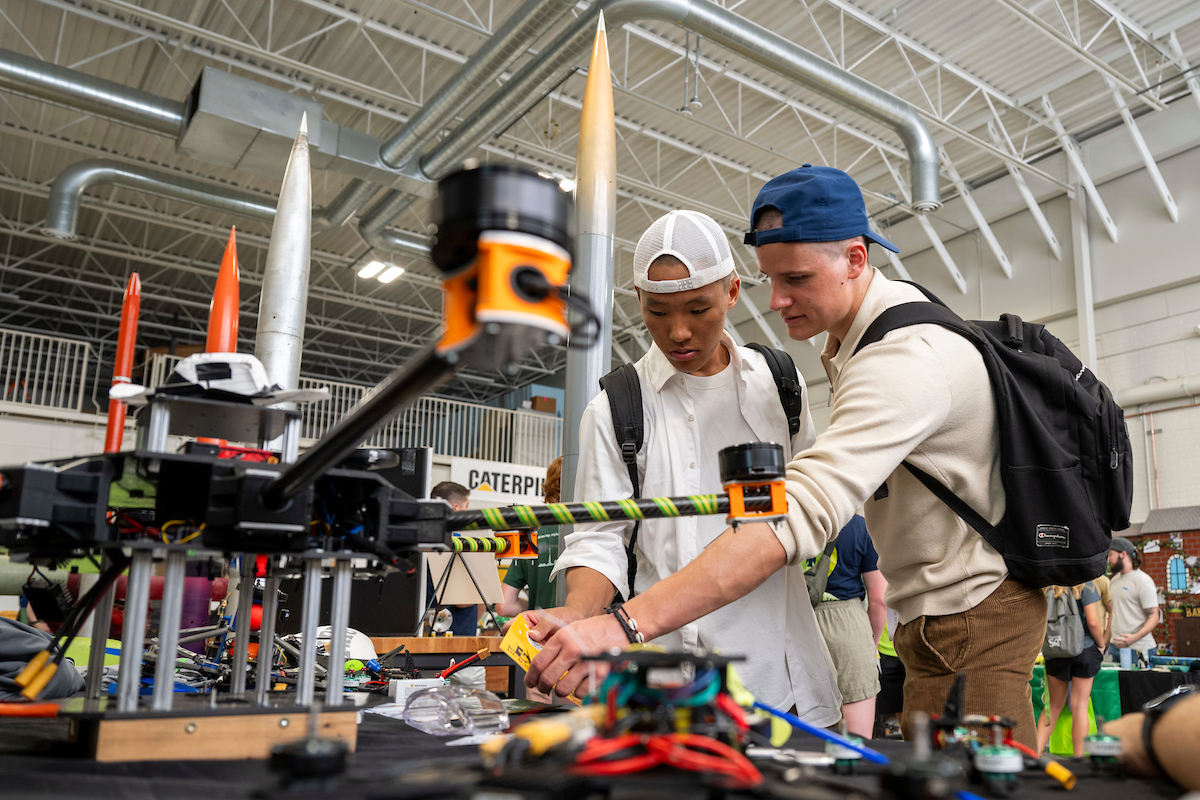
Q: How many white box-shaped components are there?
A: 1